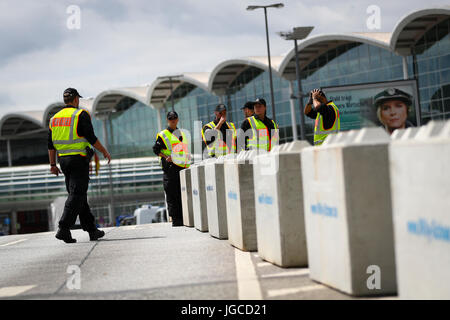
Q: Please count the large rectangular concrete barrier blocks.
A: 7